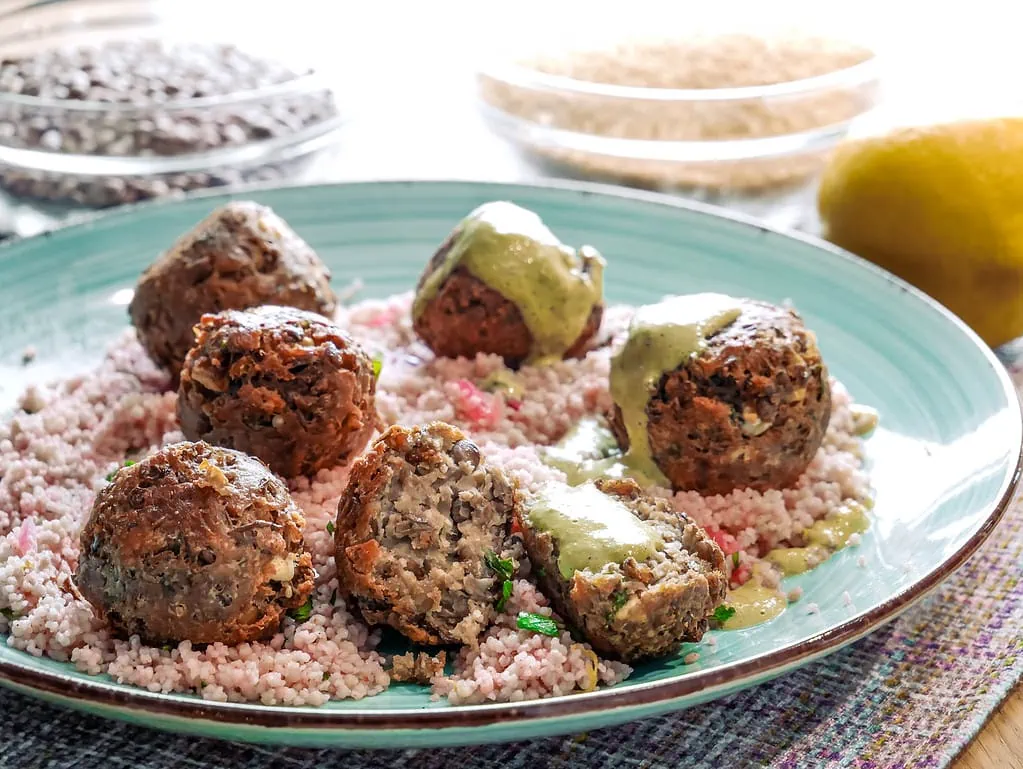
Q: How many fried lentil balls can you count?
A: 6